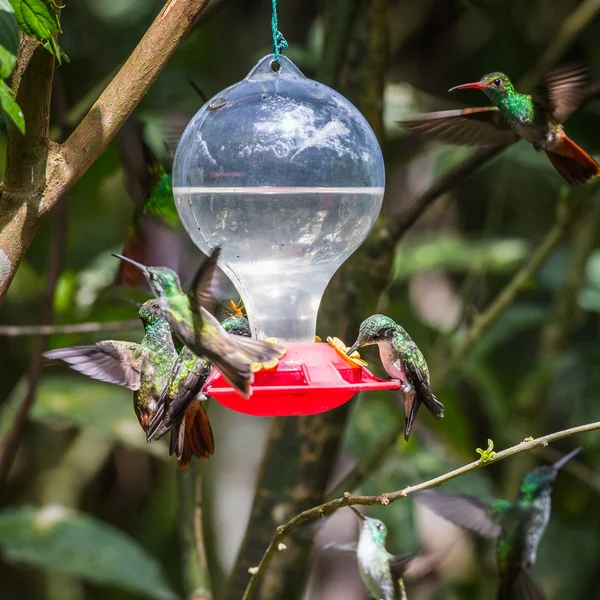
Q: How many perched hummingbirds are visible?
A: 2